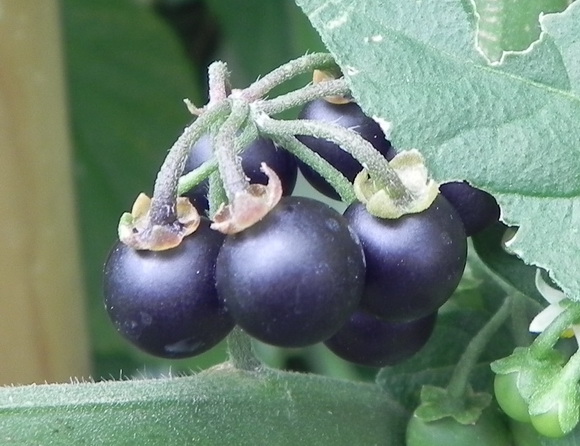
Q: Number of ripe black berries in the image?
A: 7